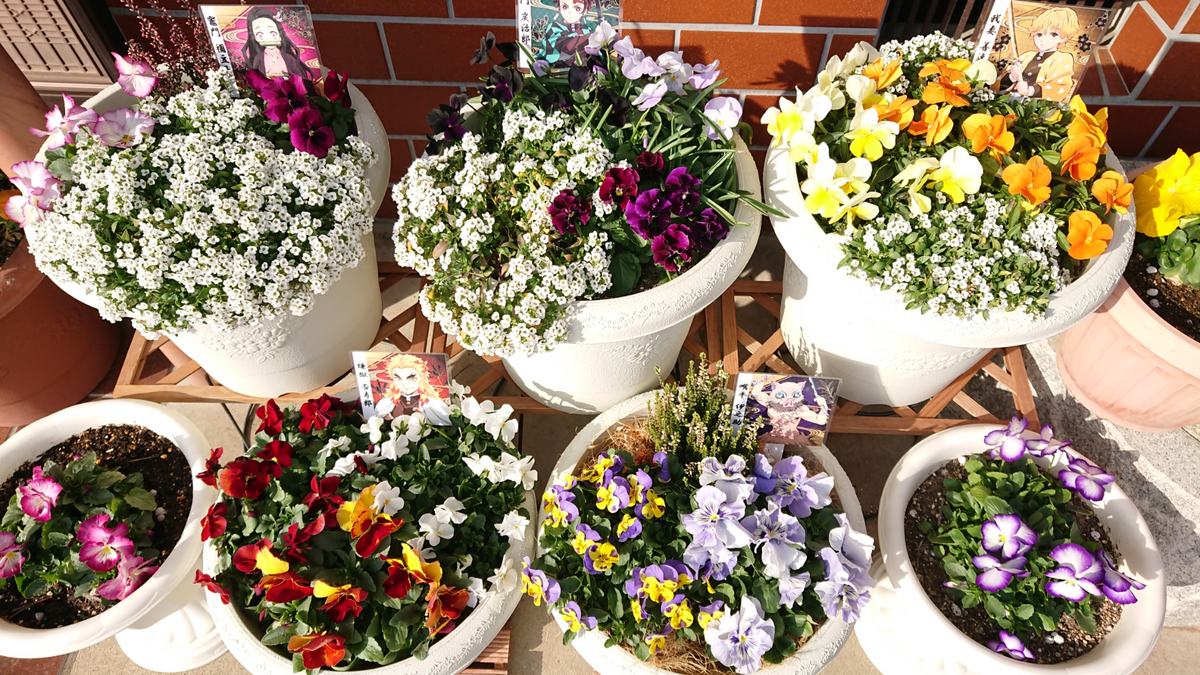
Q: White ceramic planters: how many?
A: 7